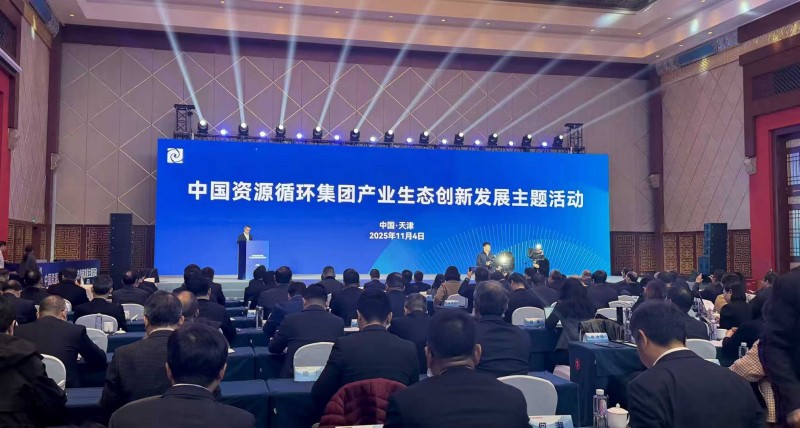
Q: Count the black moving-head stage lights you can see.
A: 11